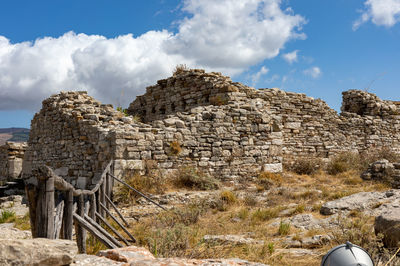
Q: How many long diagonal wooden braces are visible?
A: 6